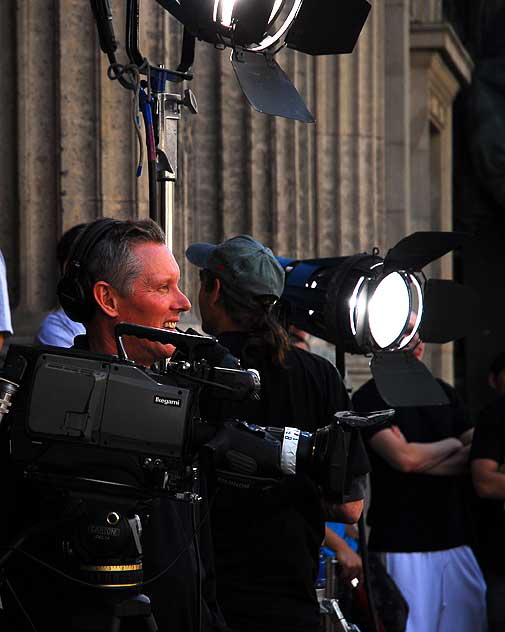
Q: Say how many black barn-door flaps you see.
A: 5